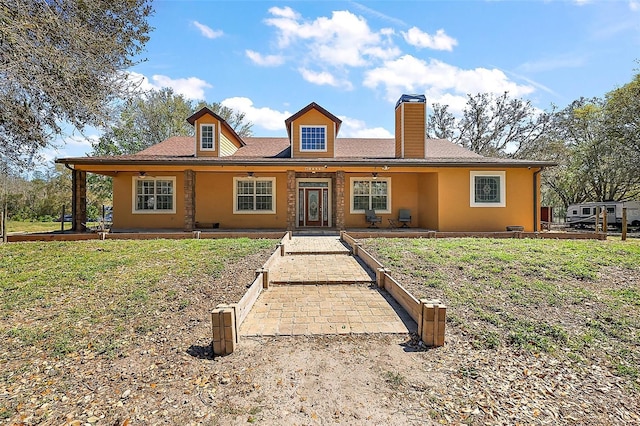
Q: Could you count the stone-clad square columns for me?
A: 4